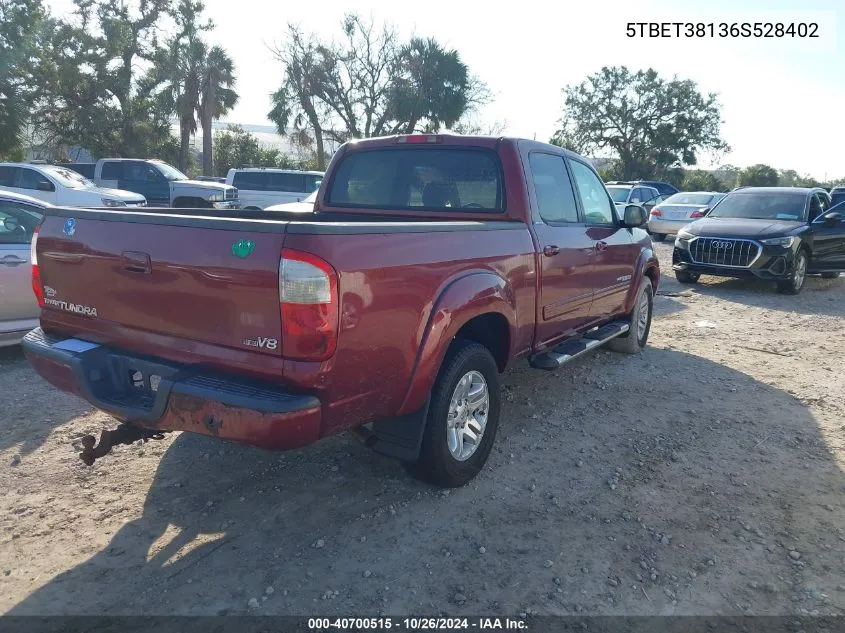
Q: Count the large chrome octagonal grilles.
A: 1